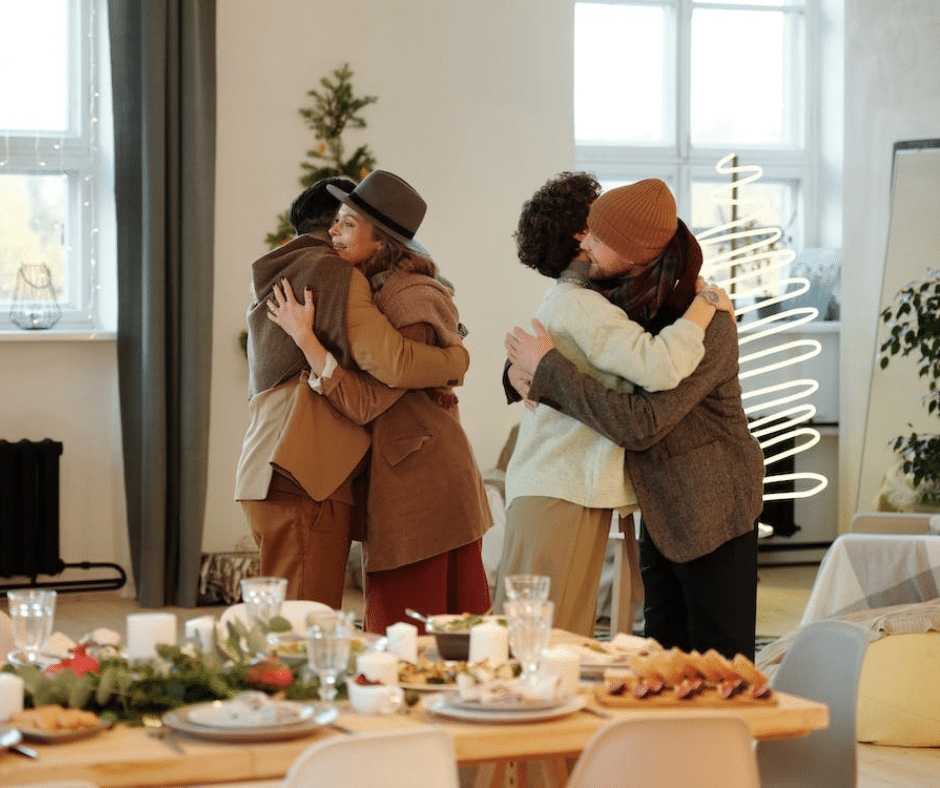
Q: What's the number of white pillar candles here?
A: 7